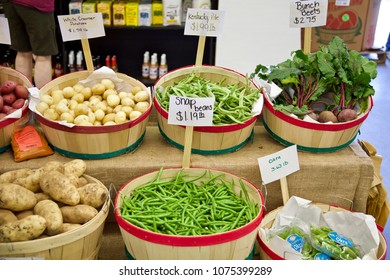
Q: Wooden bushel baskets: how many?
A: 7